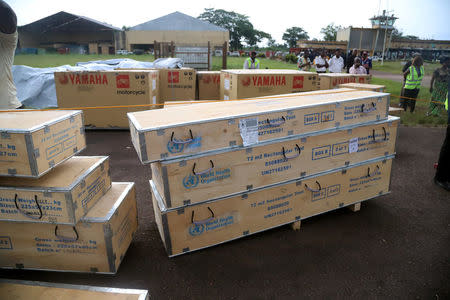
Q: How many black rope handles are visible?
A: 11